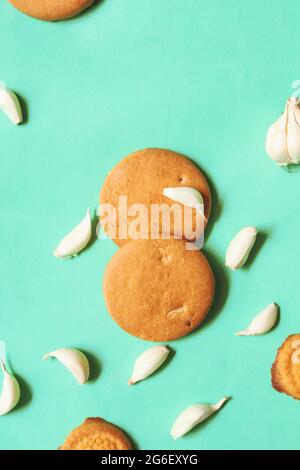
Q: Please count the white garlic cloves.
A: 9